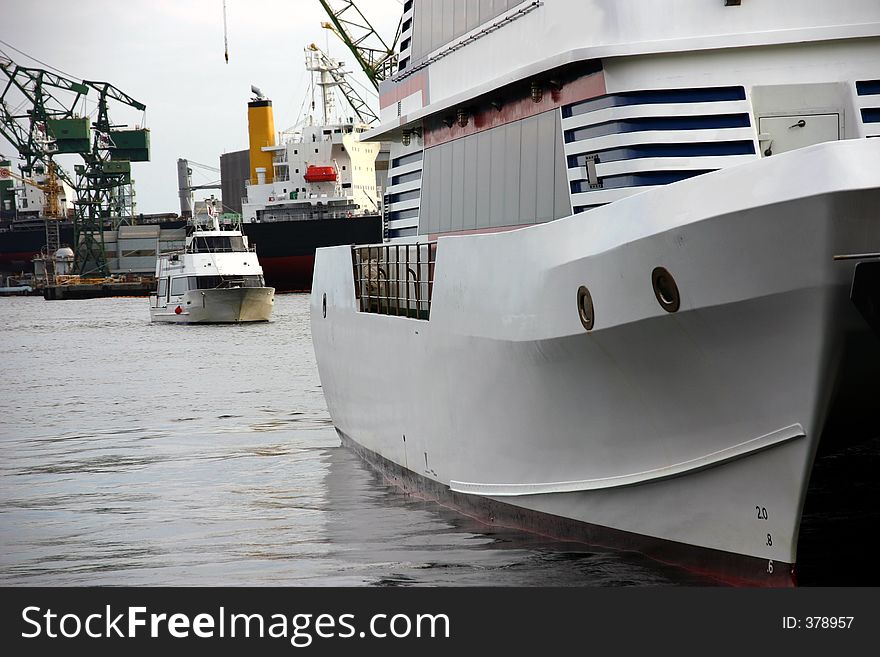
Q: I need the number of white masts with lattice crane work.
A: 1